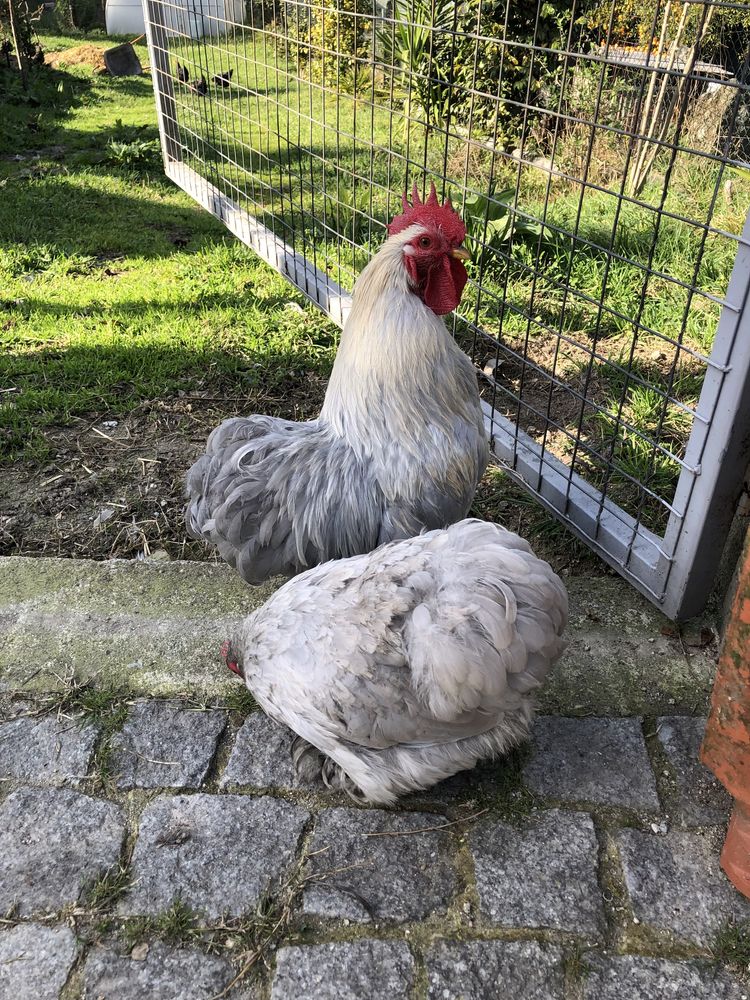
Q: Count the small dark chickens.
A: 3